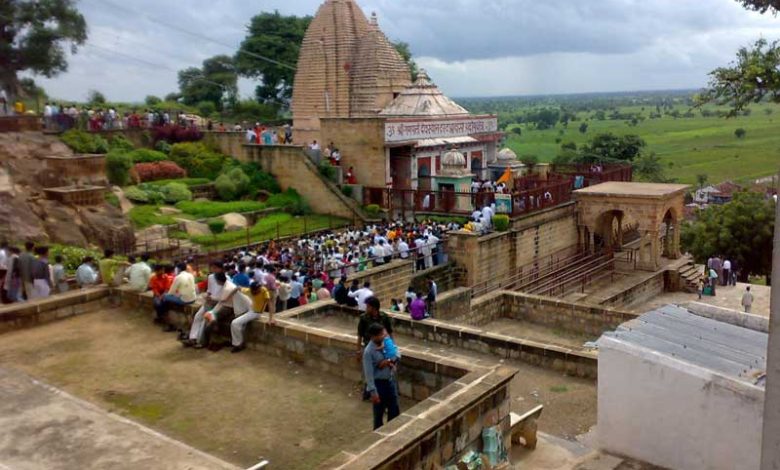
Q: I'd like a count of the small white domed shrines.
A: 2